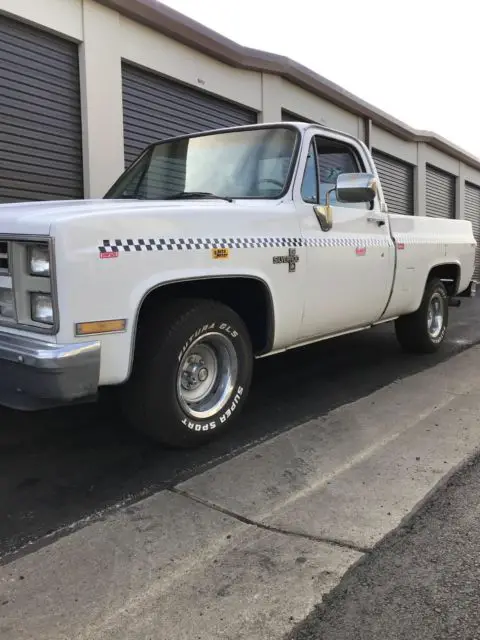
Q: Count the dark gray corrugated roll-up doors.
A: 6